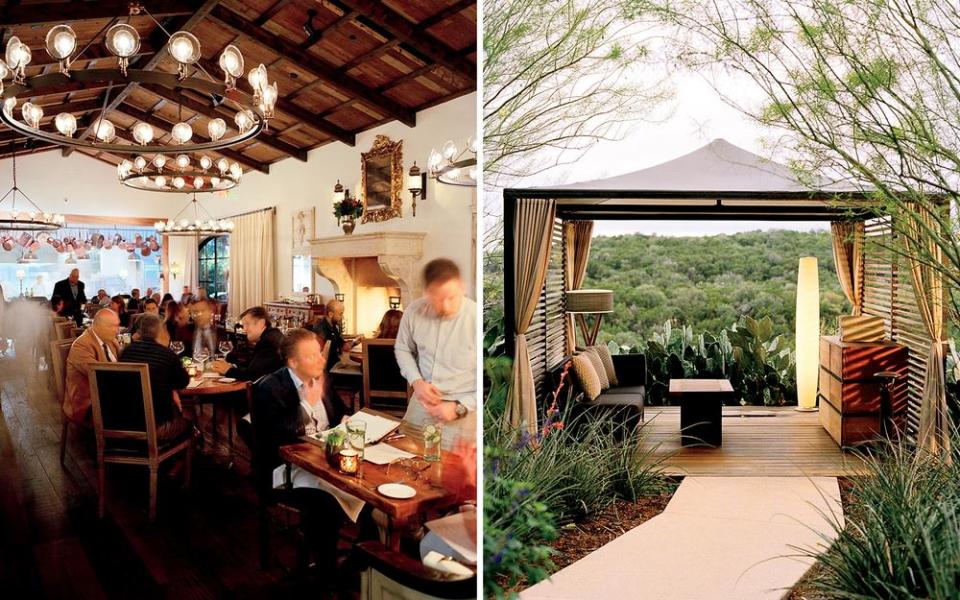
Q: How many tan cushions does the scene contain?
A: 3